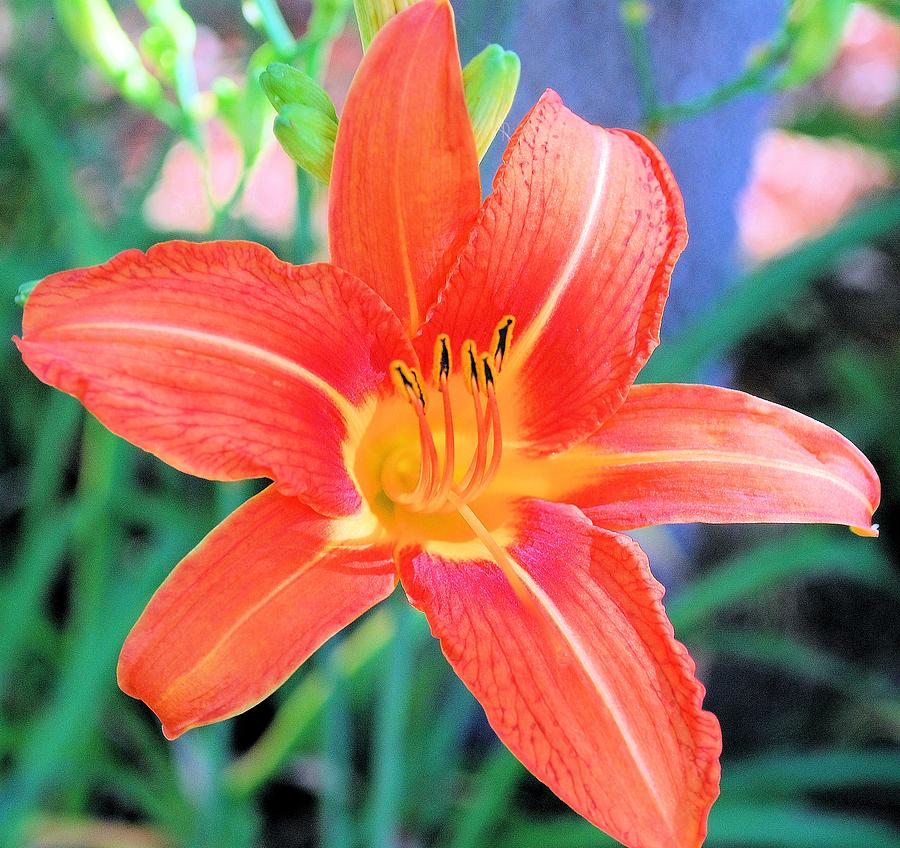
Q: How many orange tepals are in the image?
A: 6